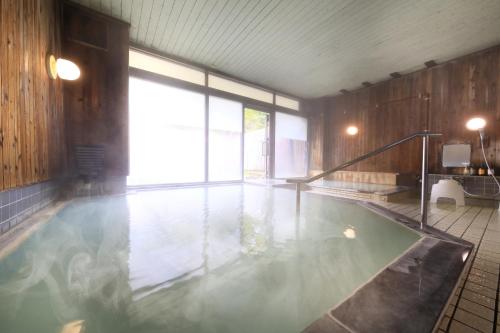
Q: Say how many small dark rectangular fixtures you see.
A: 4